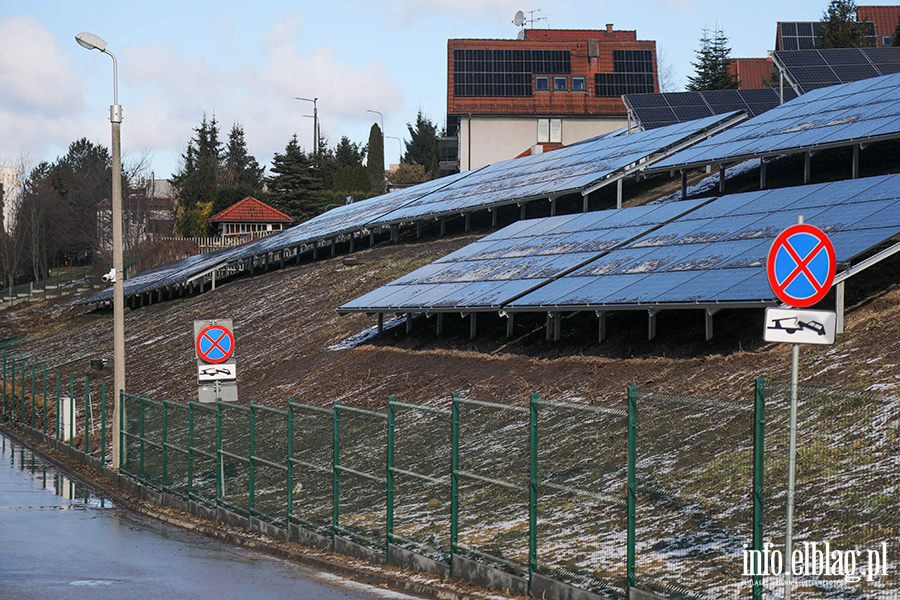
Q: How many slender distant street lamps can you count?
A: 4